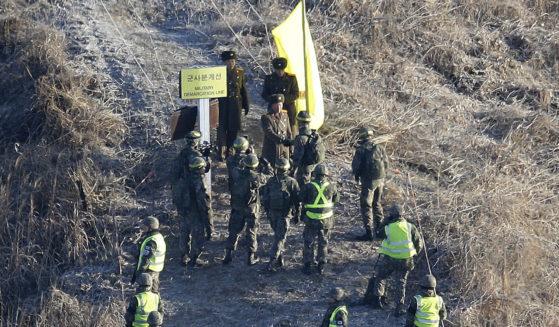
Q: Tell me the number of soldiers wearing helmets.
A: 14